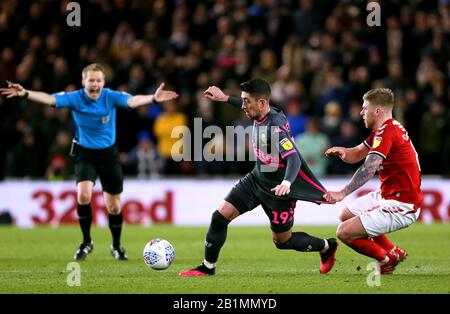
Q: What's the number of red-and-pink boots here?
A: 2